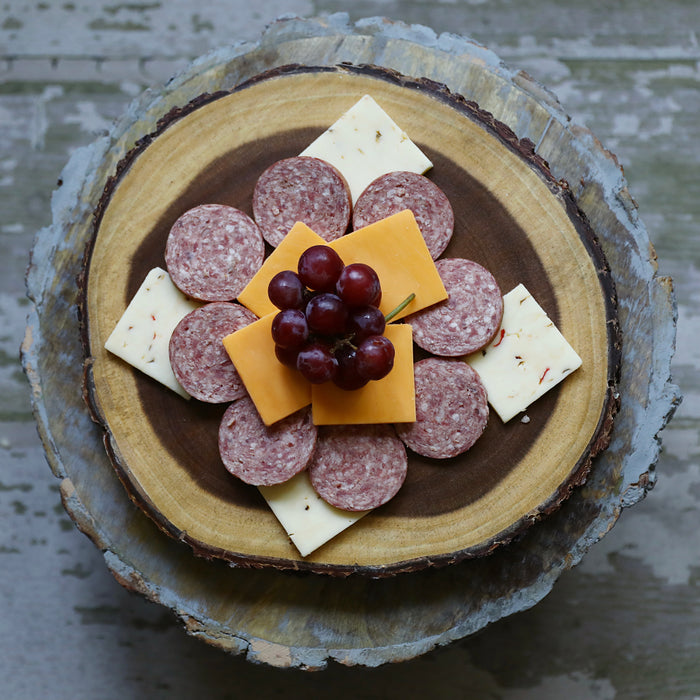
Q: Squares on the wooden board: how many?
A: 8